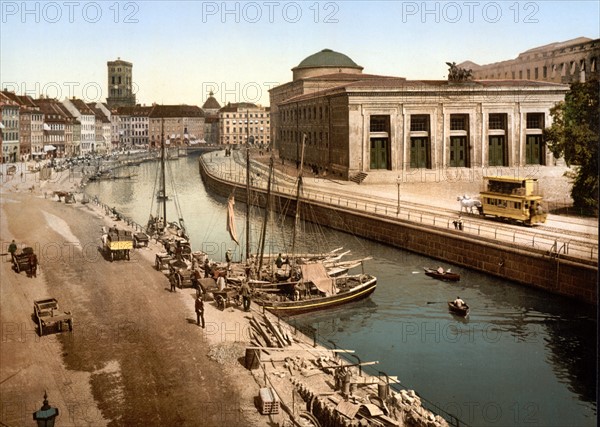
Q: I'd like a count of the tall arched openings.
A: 5